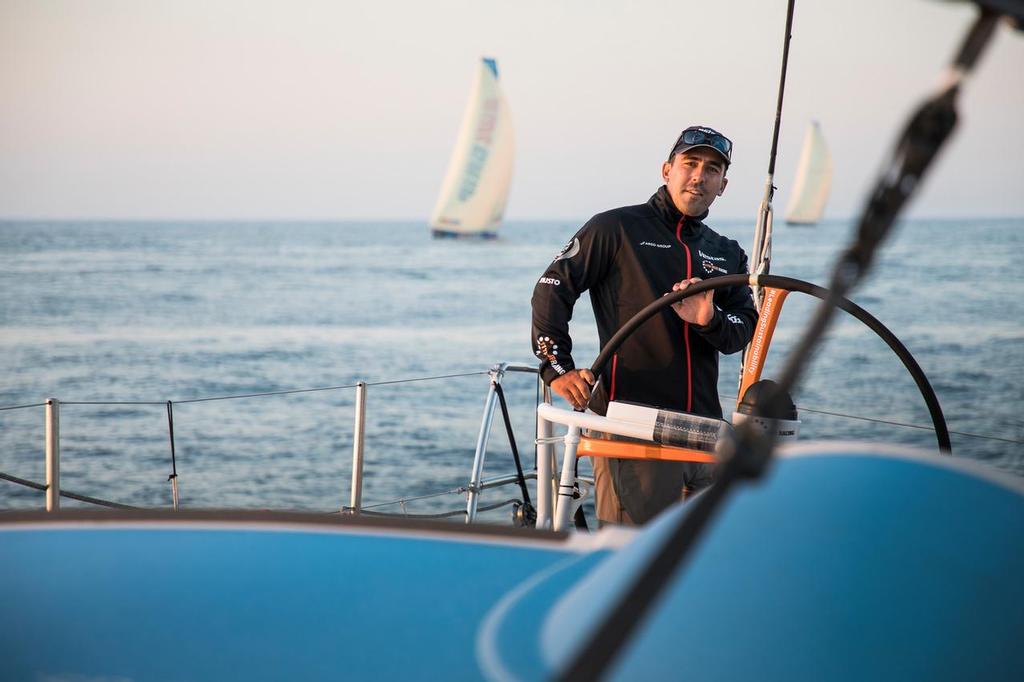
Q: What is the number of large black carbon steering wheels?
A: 1